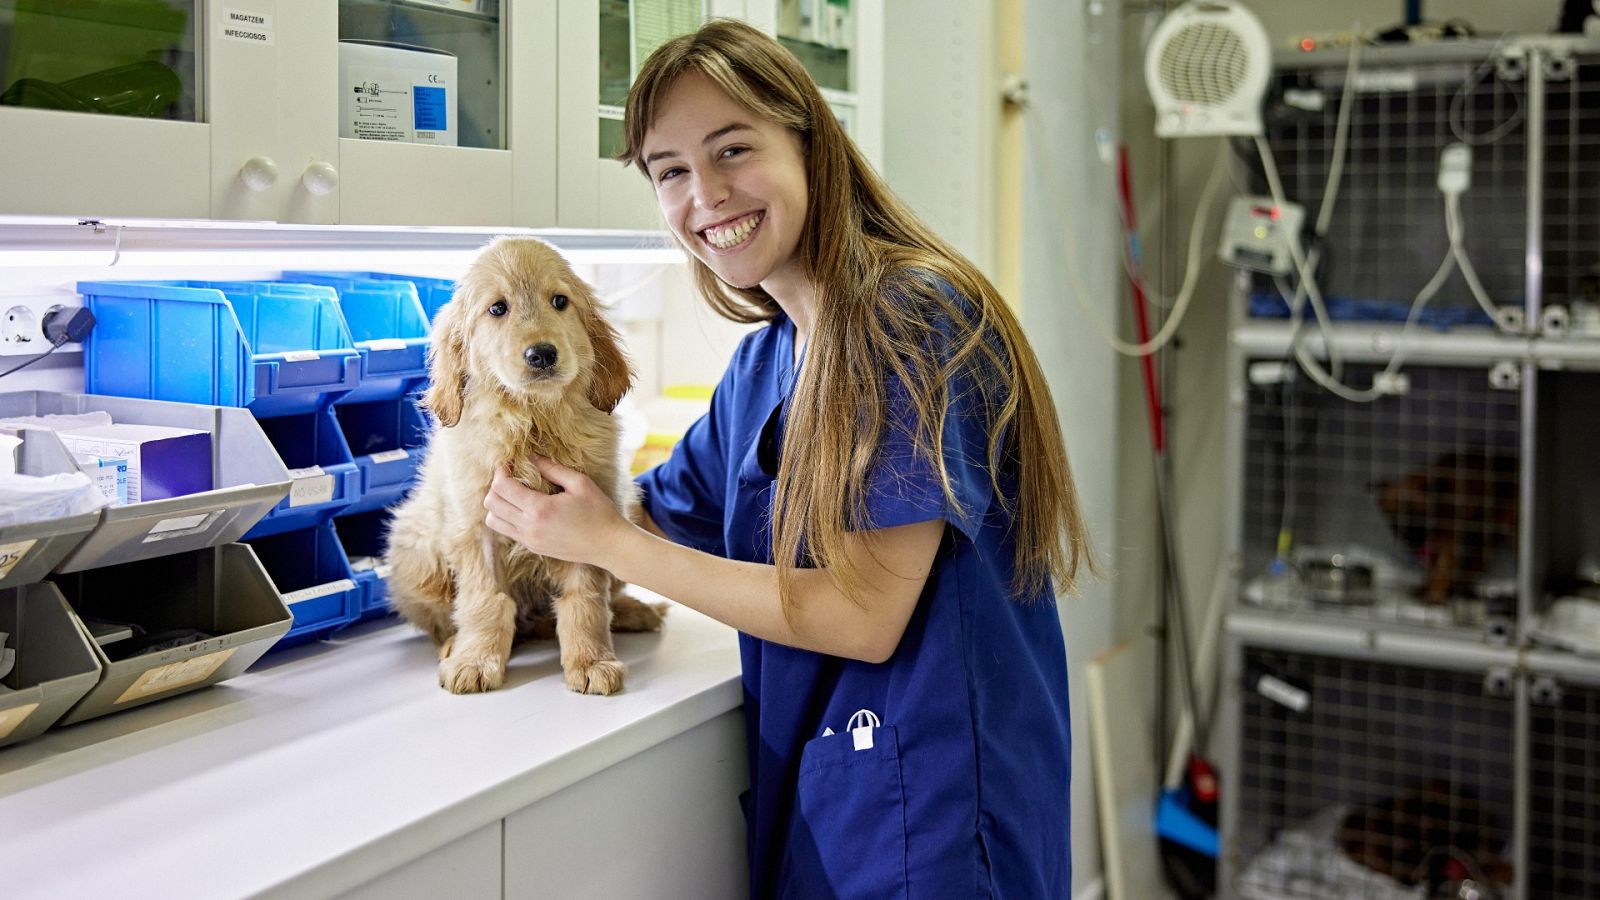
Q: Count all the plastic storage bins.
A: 11